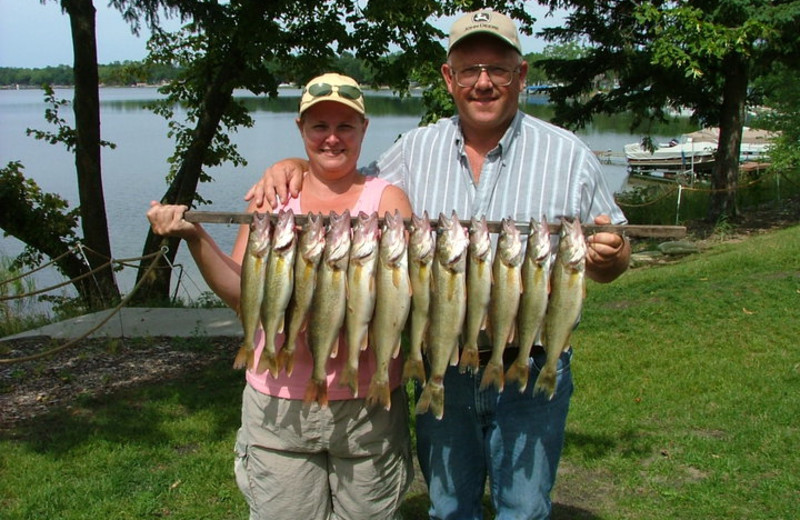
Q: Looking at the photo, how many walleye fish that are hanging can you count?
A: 12